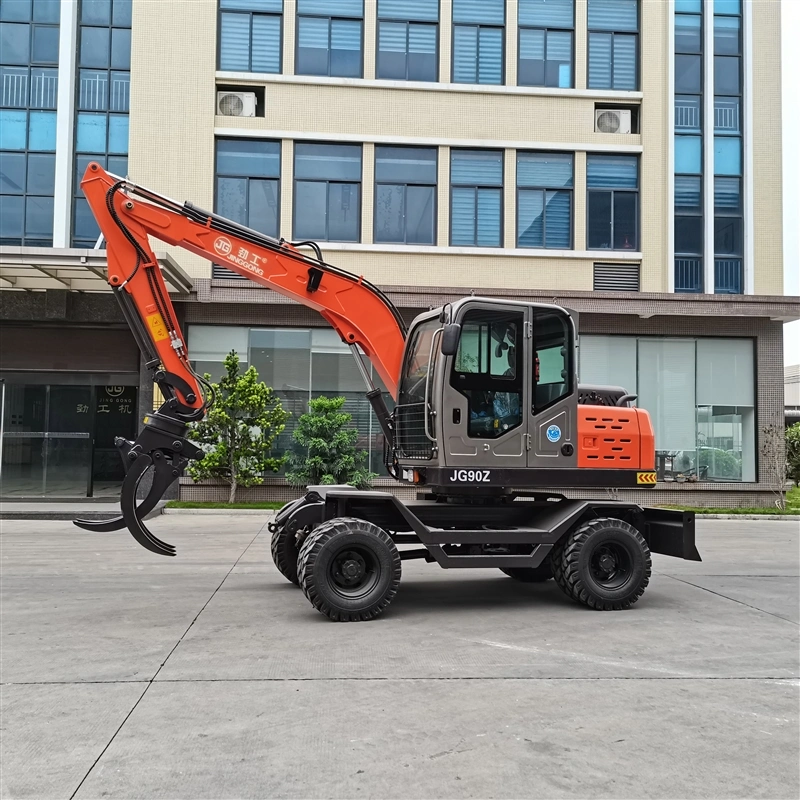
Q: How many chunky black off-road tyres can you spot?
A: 4